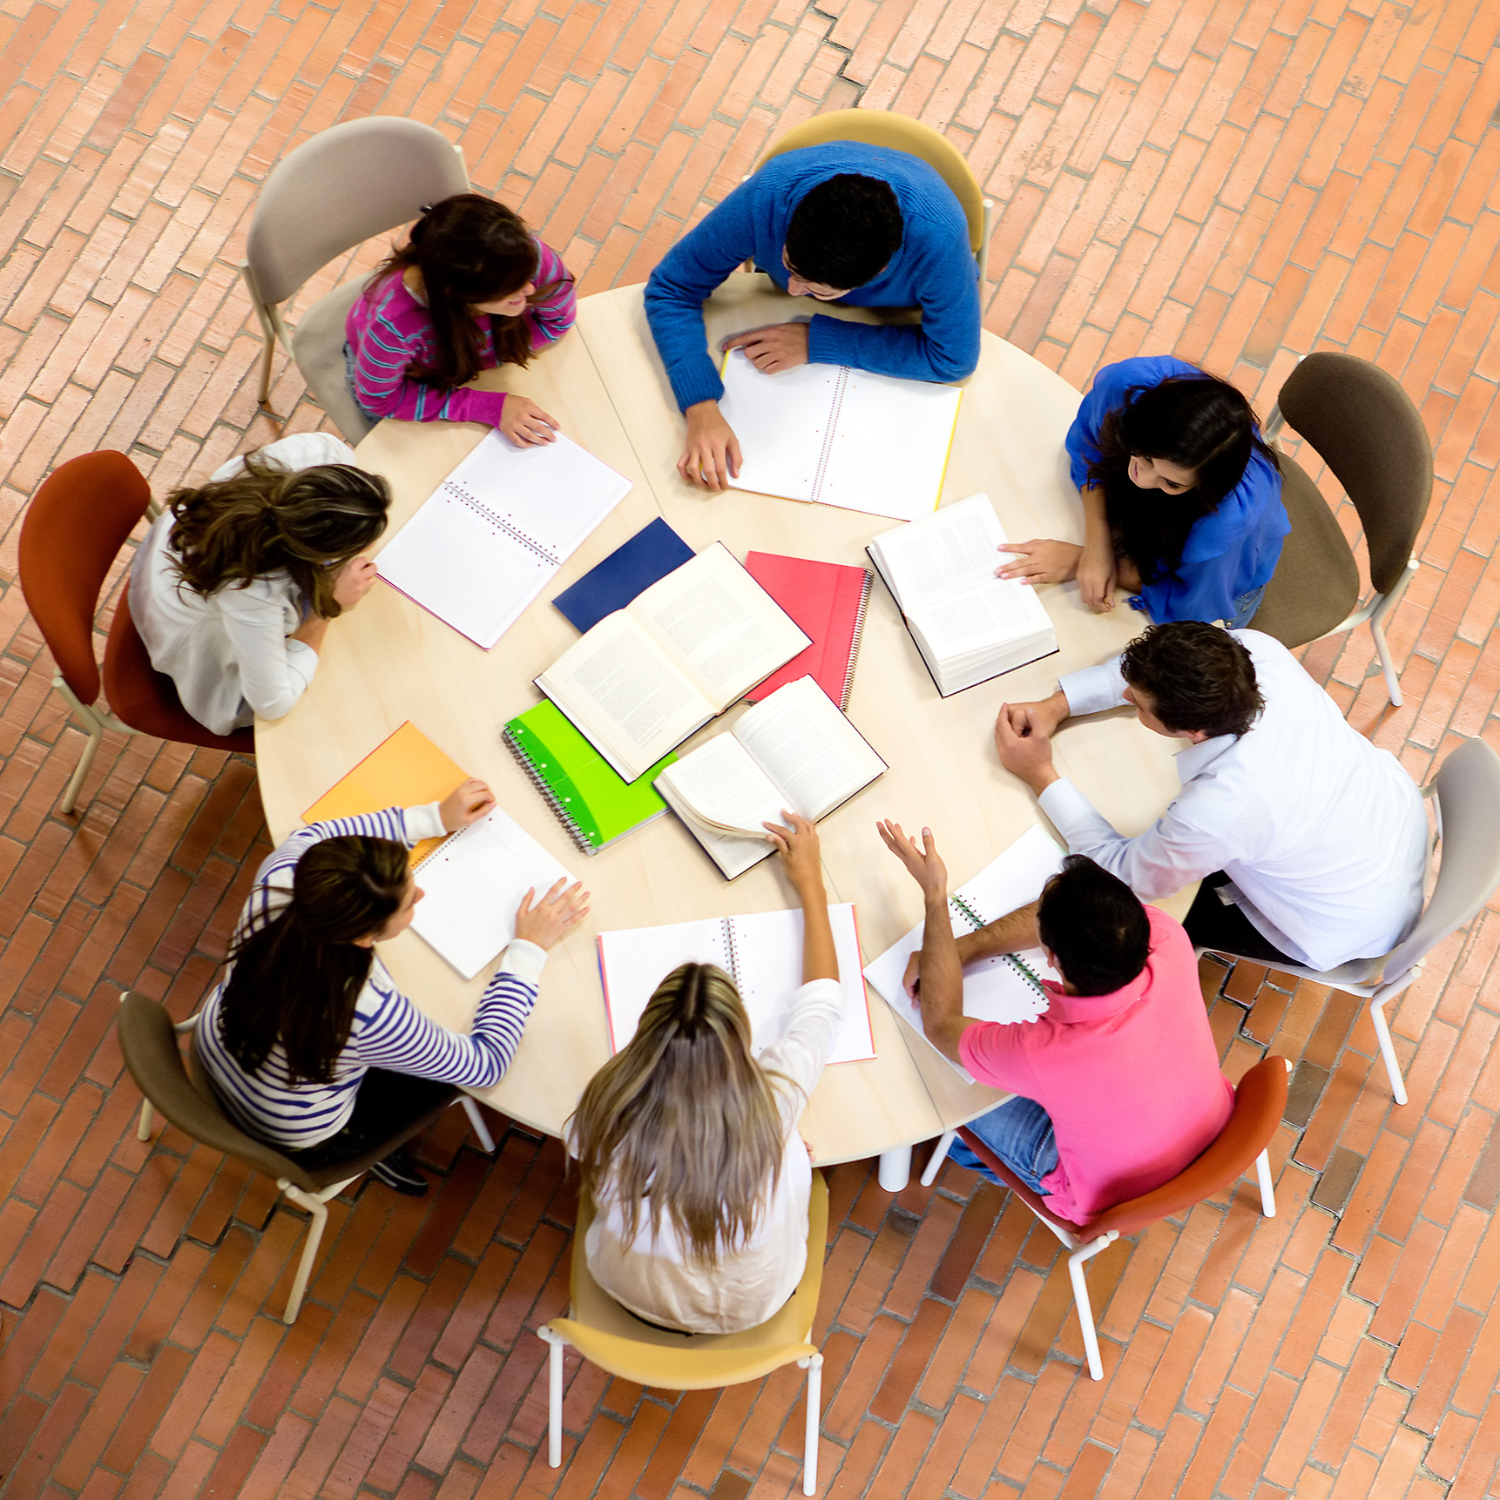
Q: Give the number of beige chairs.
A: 2